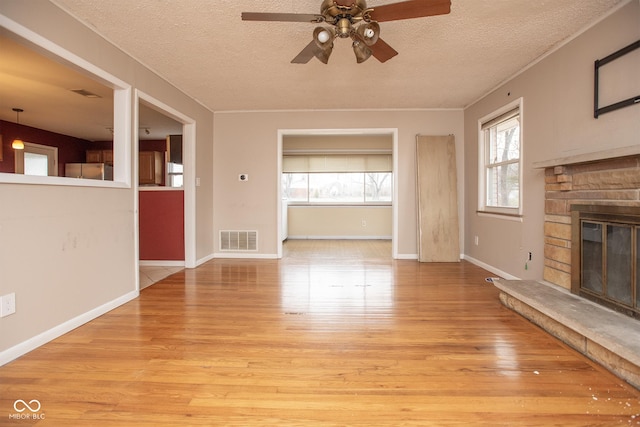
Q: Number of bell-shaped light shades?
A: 4